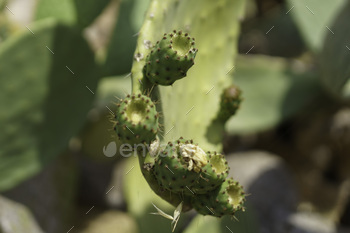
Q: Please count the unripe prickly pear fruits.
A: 6